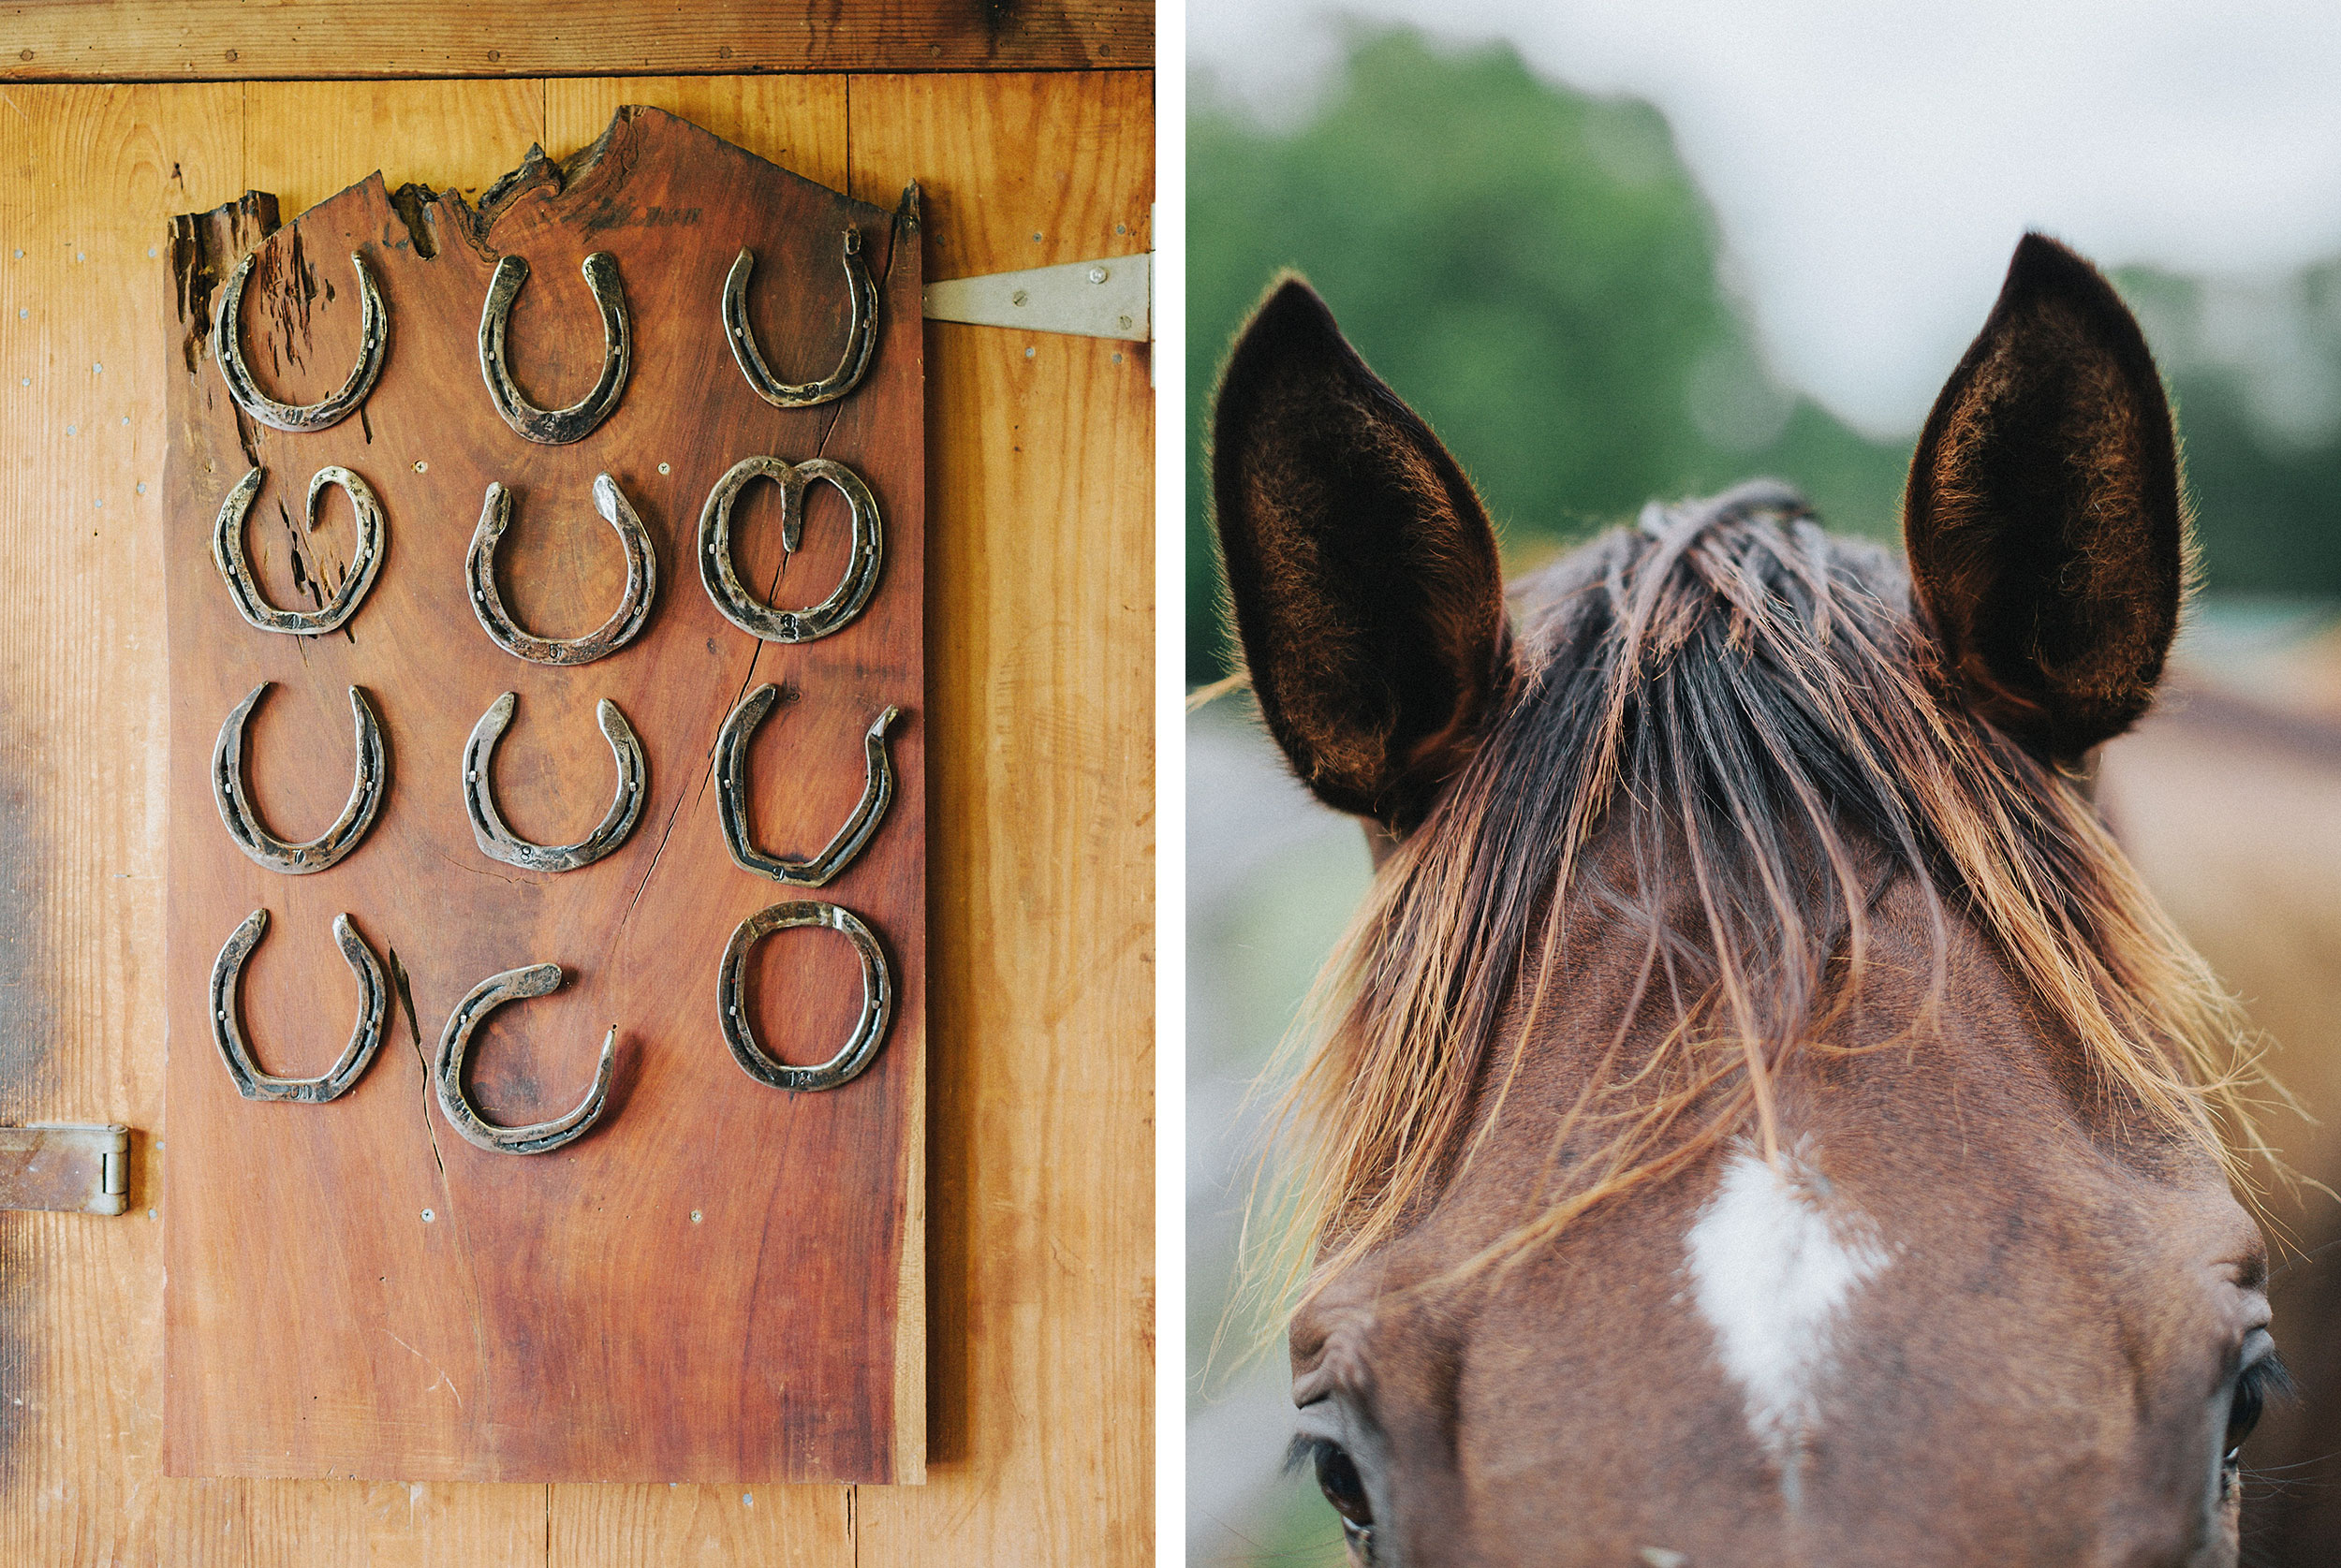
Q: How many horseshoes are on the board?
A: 12